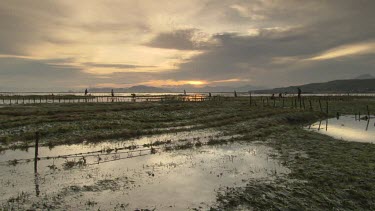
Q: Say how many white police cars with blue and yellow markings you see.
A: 0